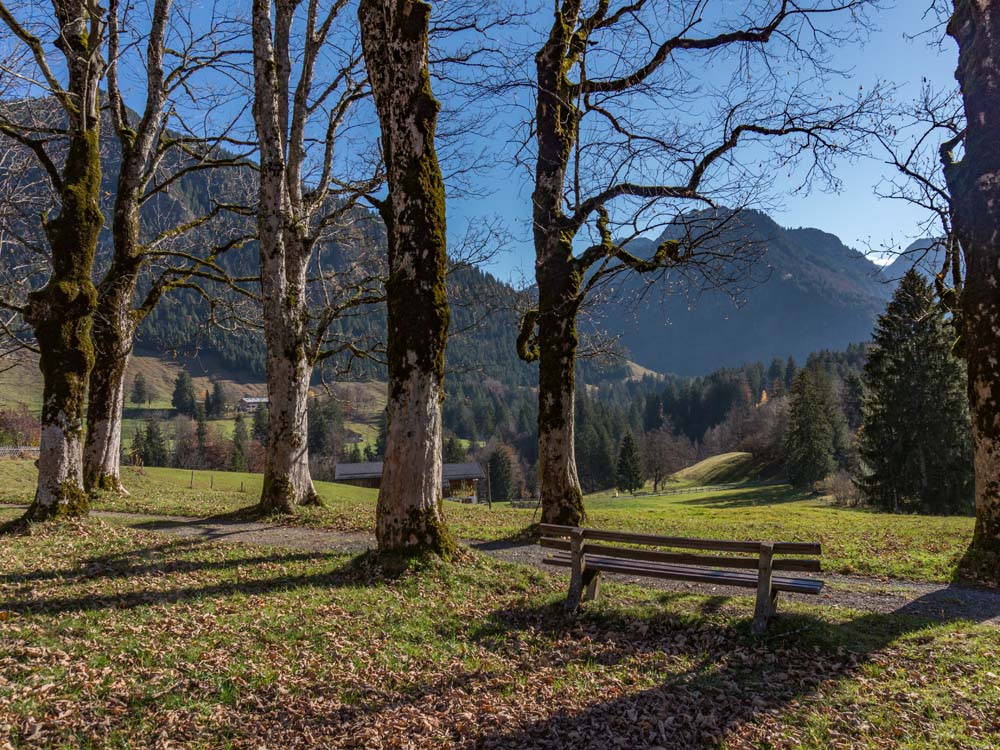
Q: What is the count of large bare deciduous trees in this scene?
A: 6